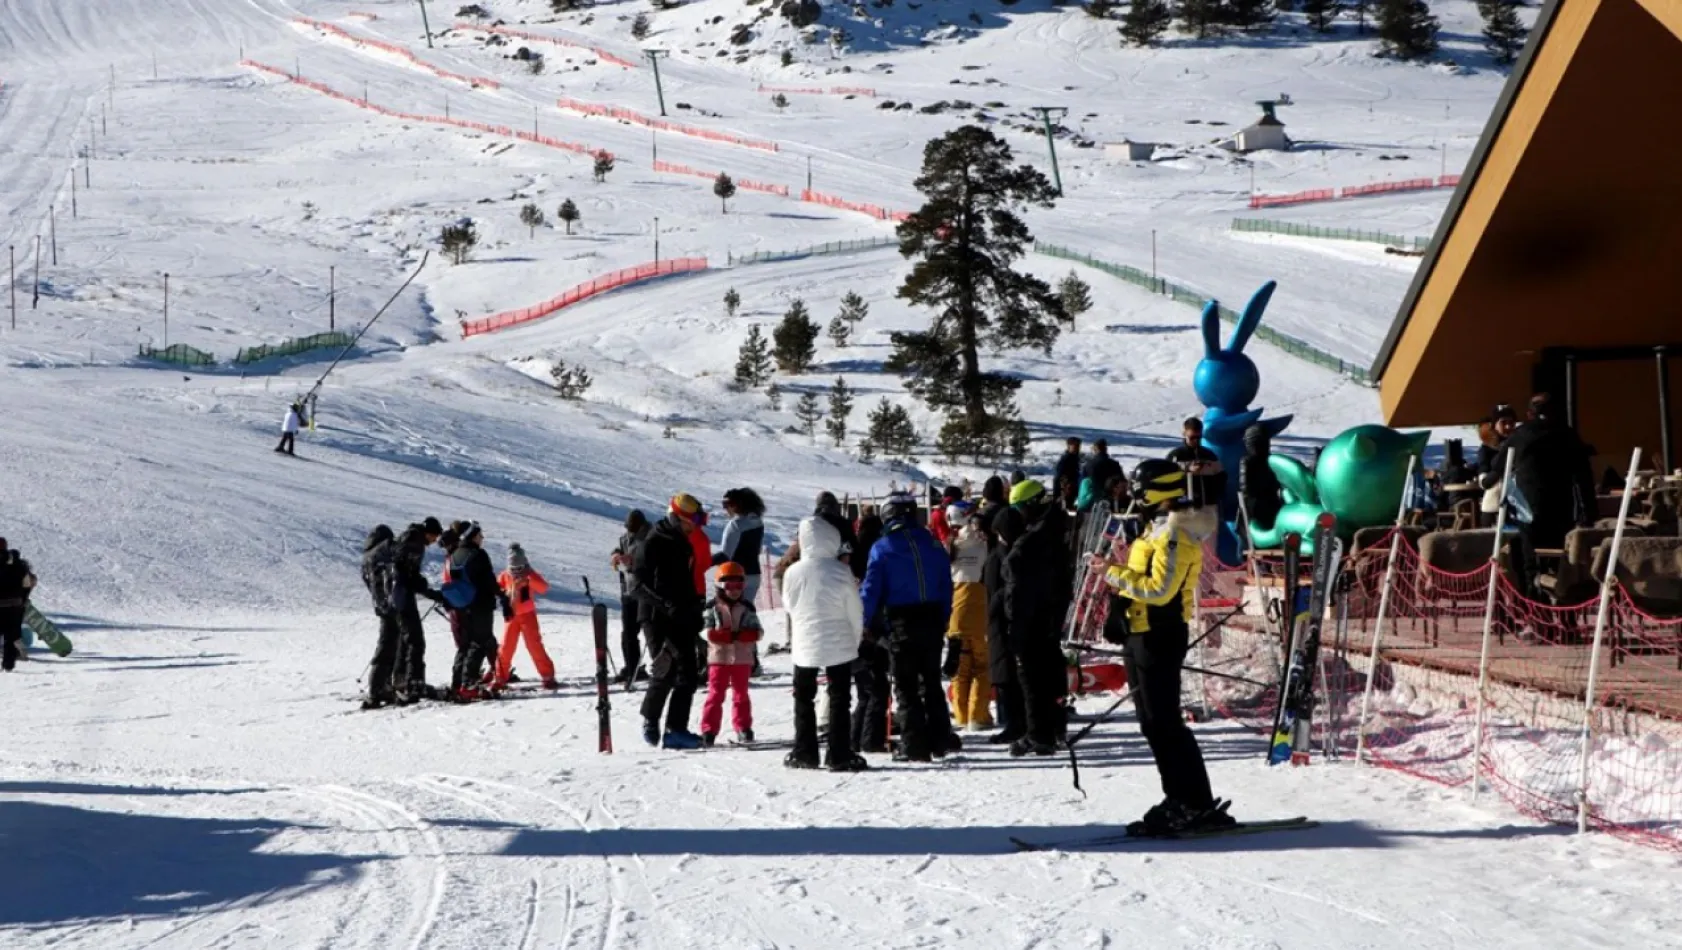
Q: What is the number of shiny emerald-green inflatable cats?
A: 1